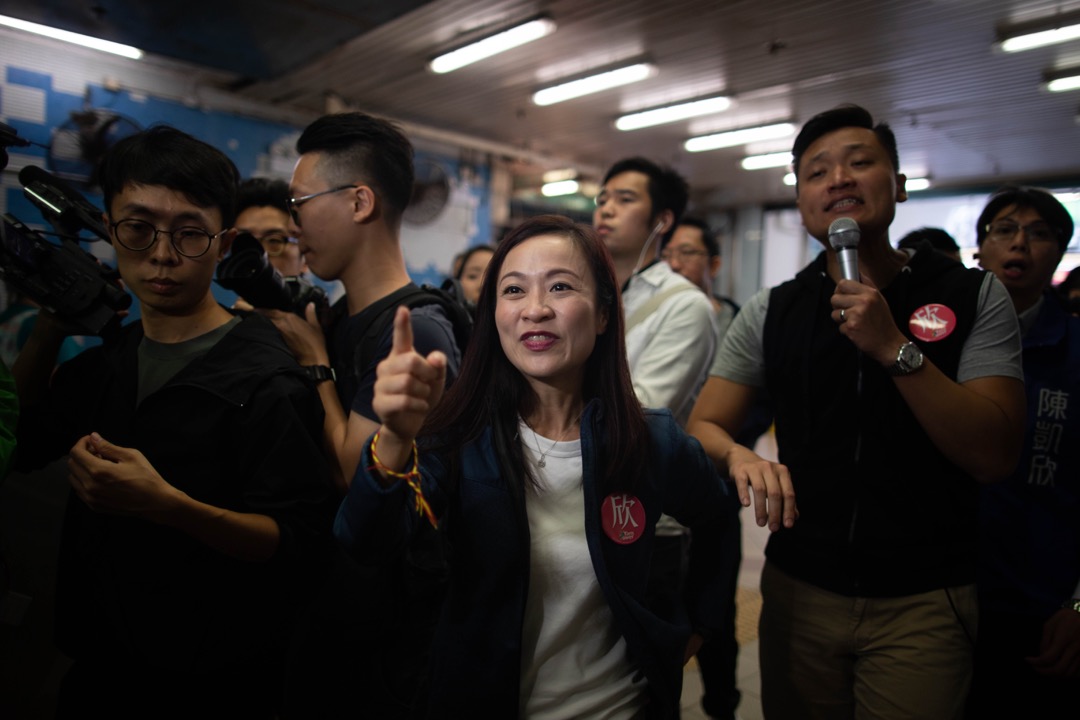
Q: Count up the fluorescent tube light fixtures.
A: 11